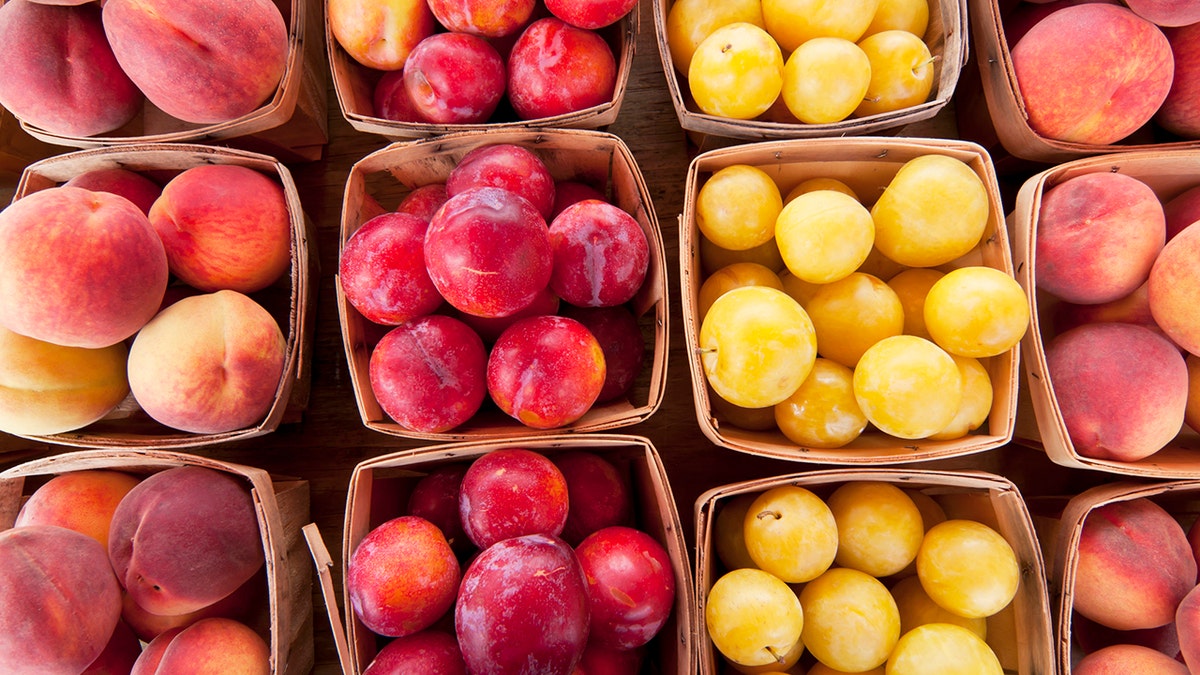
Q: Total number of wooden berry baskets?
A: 12